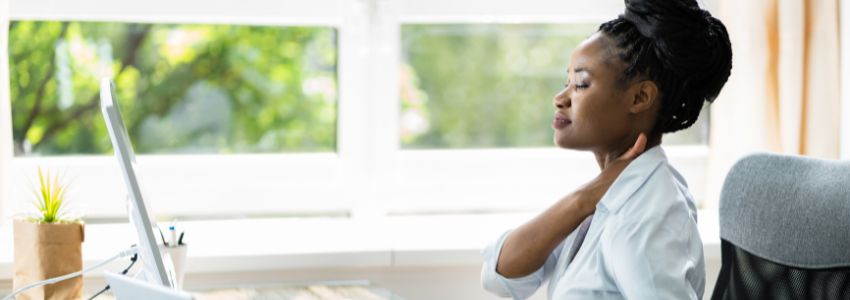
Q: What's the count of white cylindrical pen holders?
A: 1